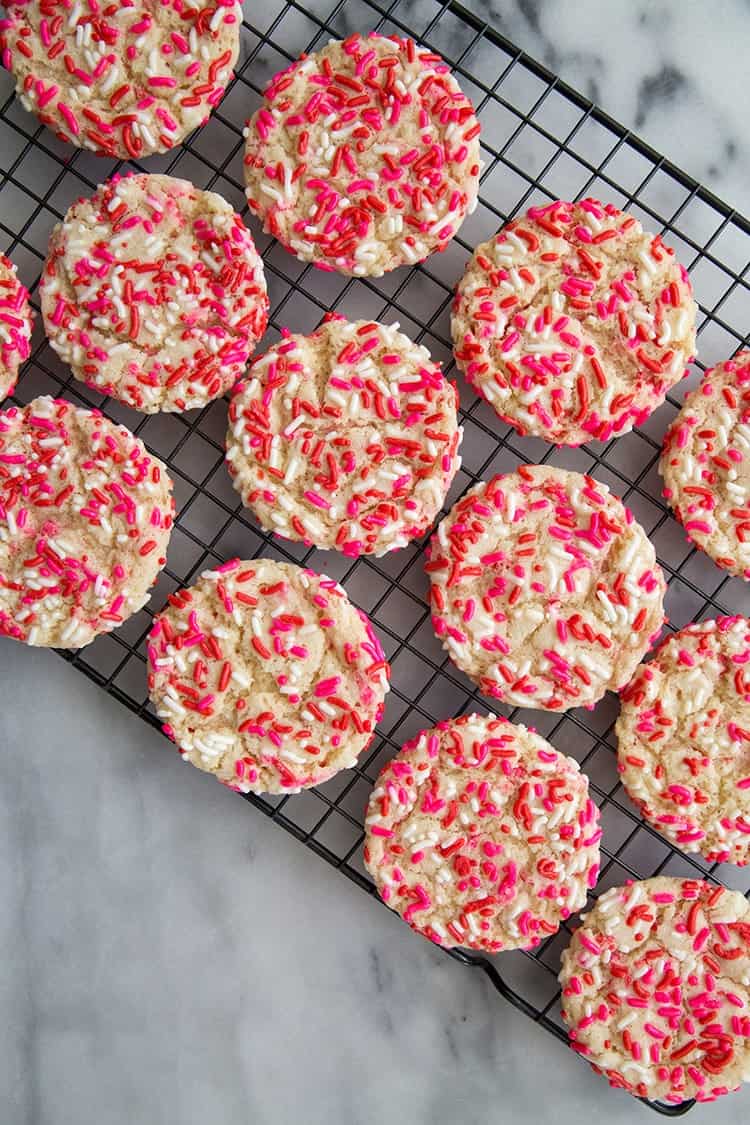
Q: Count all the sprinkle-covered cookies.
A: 13